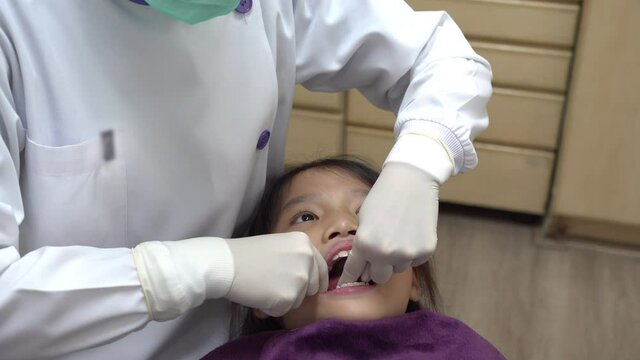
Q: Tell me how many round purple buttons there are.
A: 2